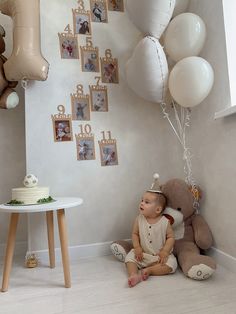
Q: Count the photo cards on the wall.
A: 11